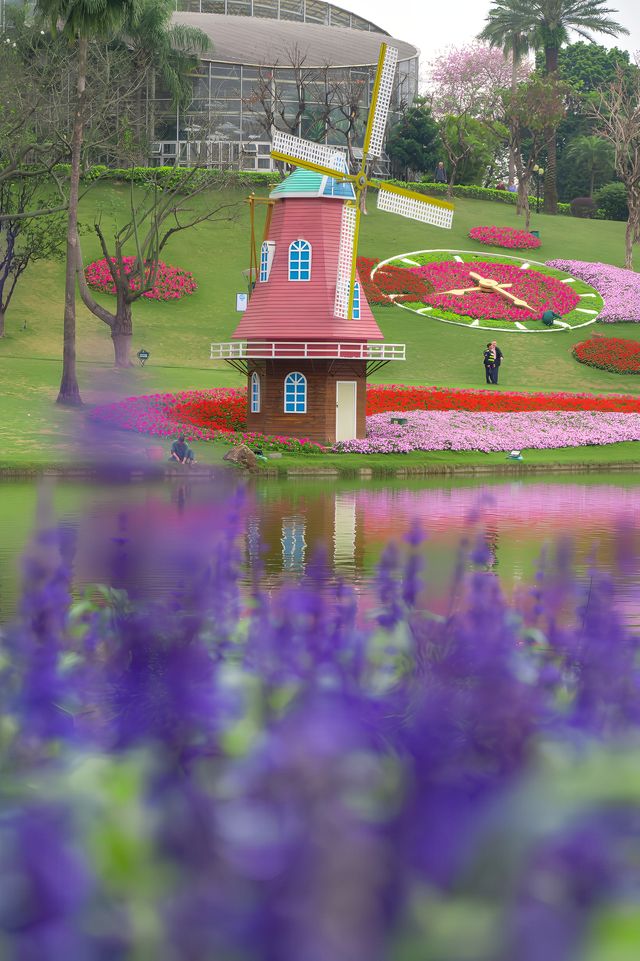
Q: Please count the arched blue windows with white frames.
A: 5